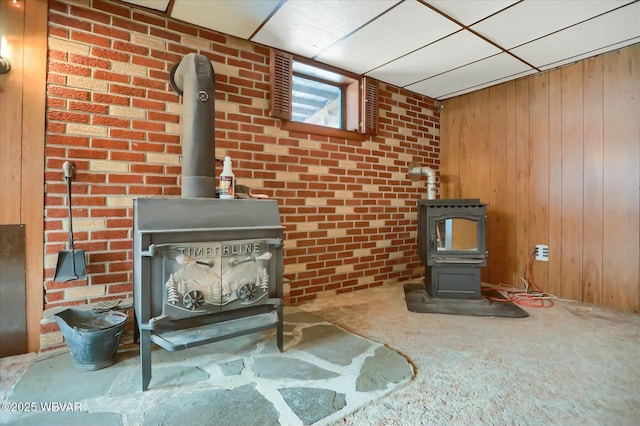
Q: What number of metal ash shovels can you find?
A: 1